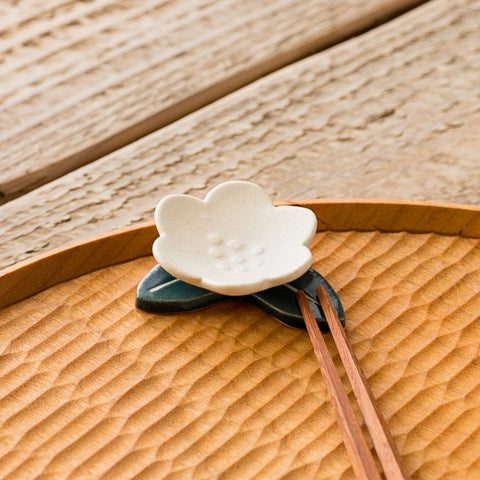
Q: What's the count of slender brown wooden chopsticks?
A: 2